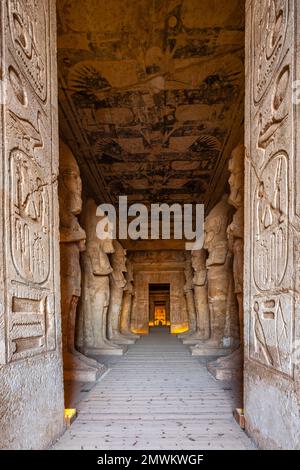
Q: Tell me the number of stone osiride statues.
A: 8